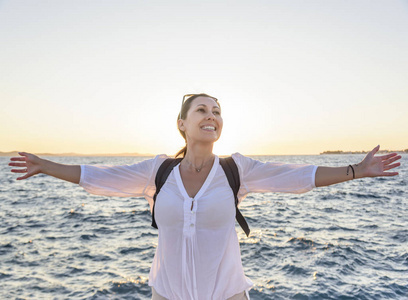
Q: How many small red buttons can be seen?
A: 0